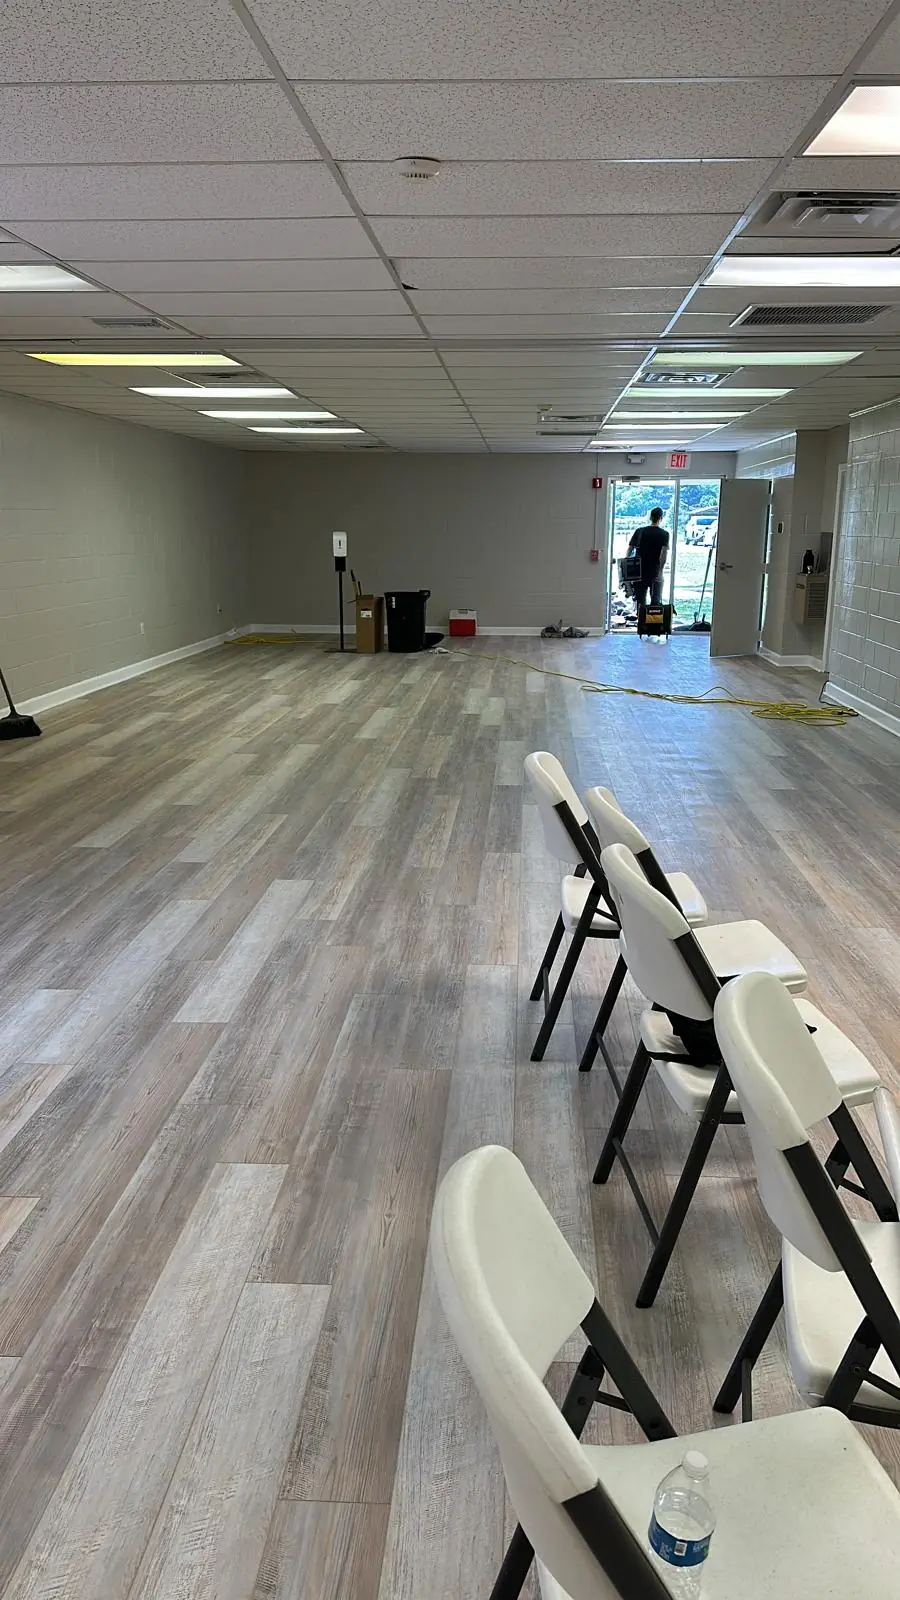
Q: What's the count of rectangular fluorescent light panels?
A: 12